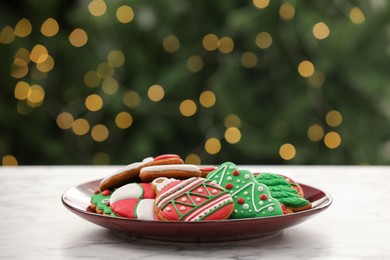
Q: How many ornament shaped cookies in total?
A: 1